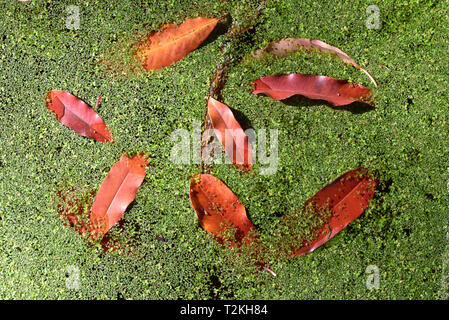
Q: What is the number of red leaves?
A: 7